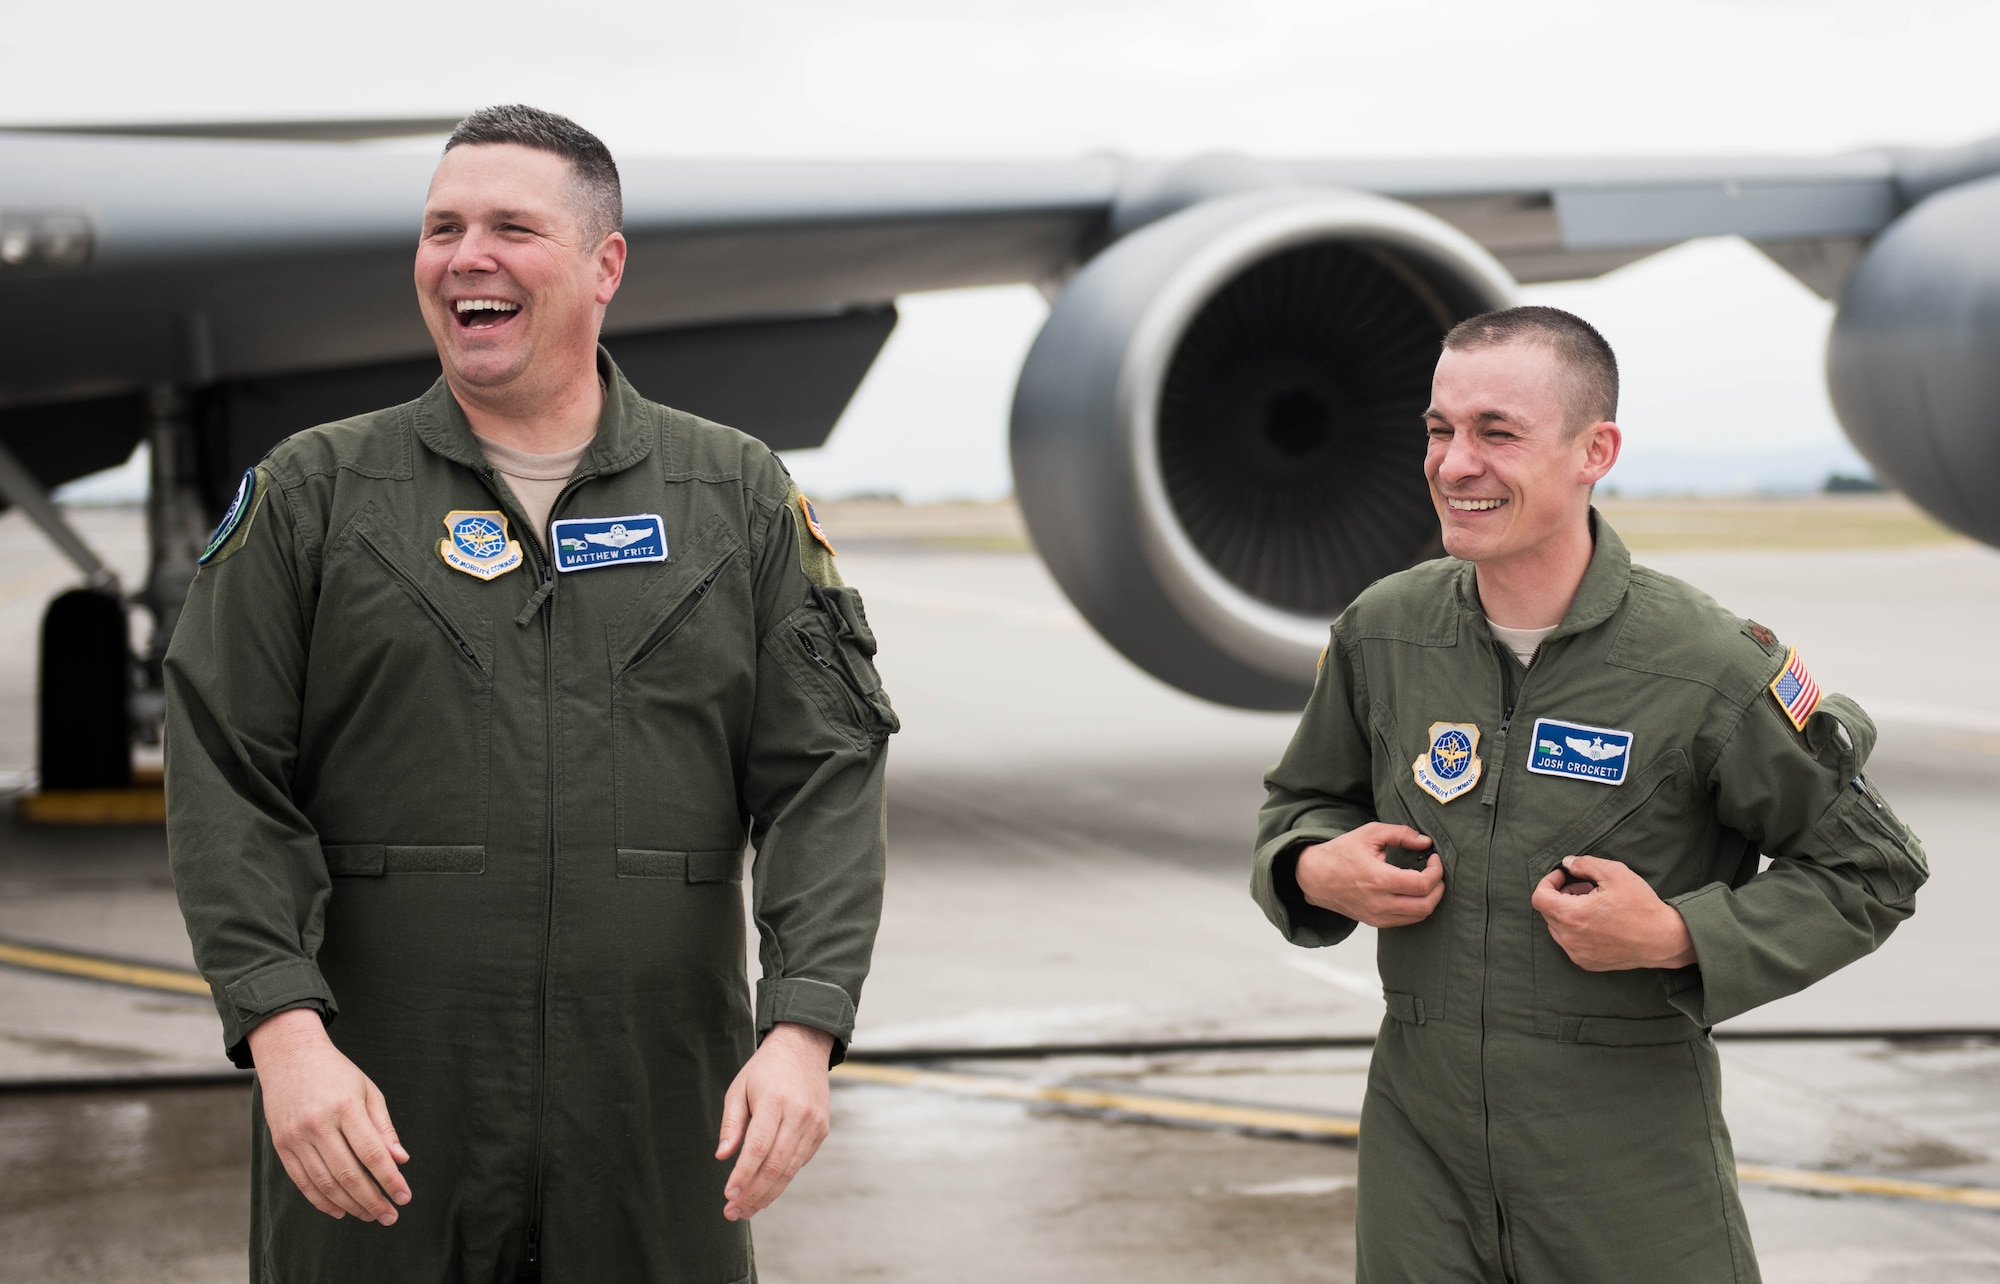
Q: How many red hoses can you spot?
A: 0